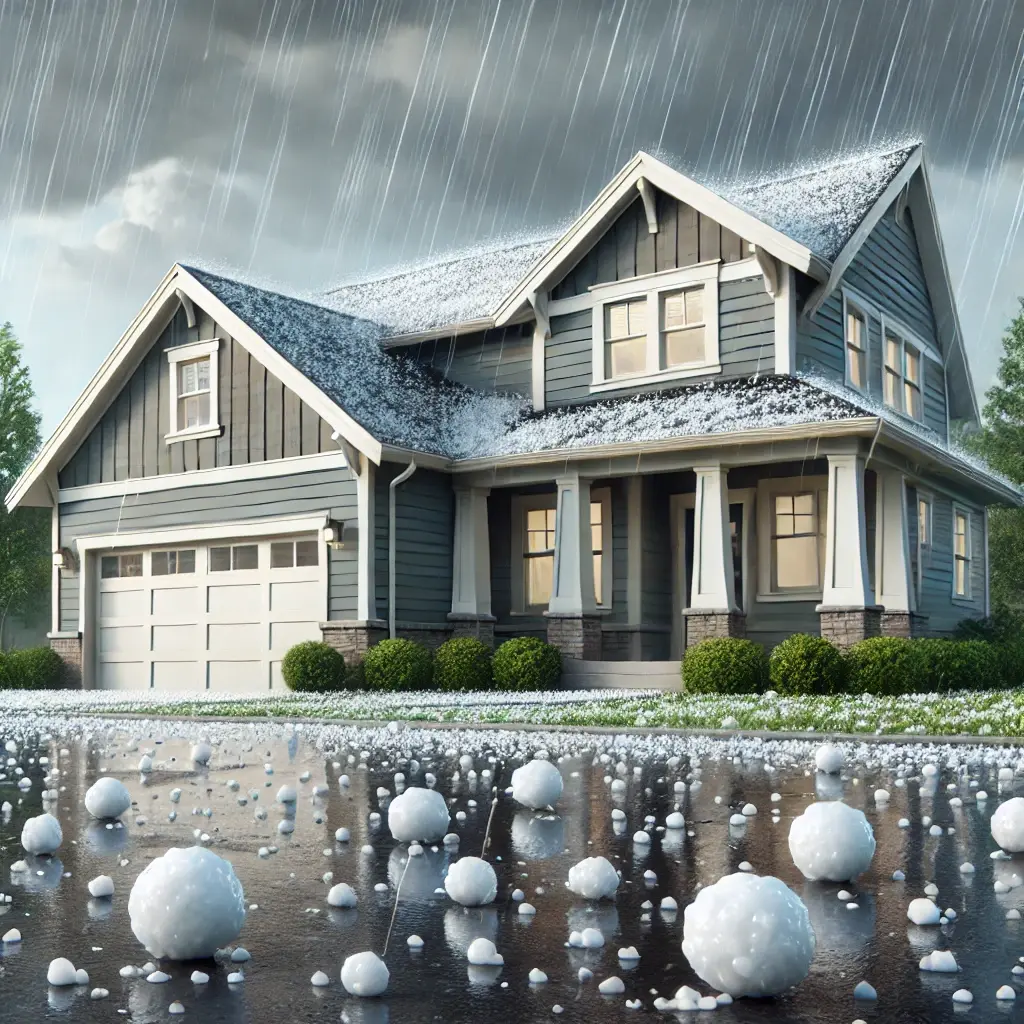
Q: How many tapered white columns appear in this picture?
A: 5